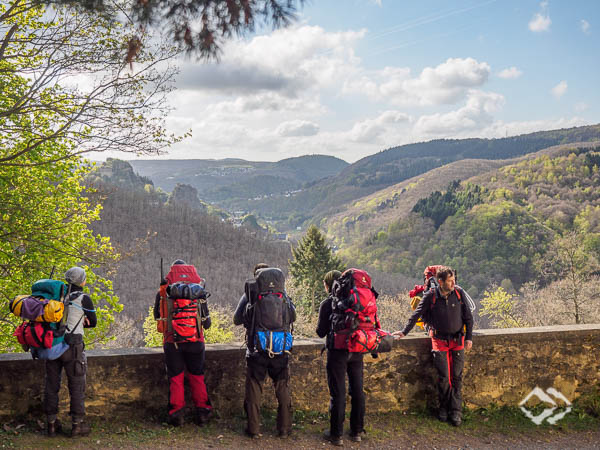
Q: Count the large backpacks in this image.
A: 5